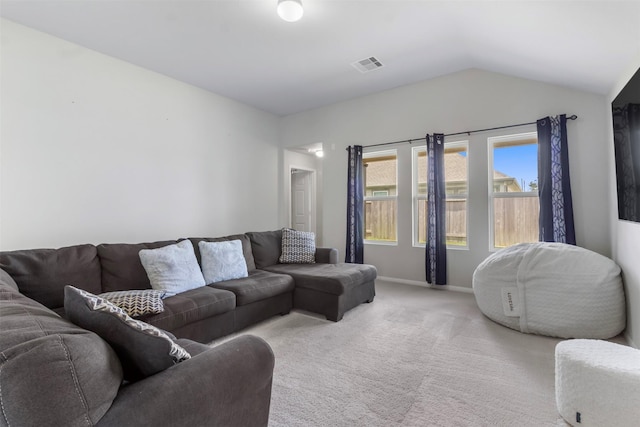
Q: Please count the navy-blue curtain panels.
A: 3